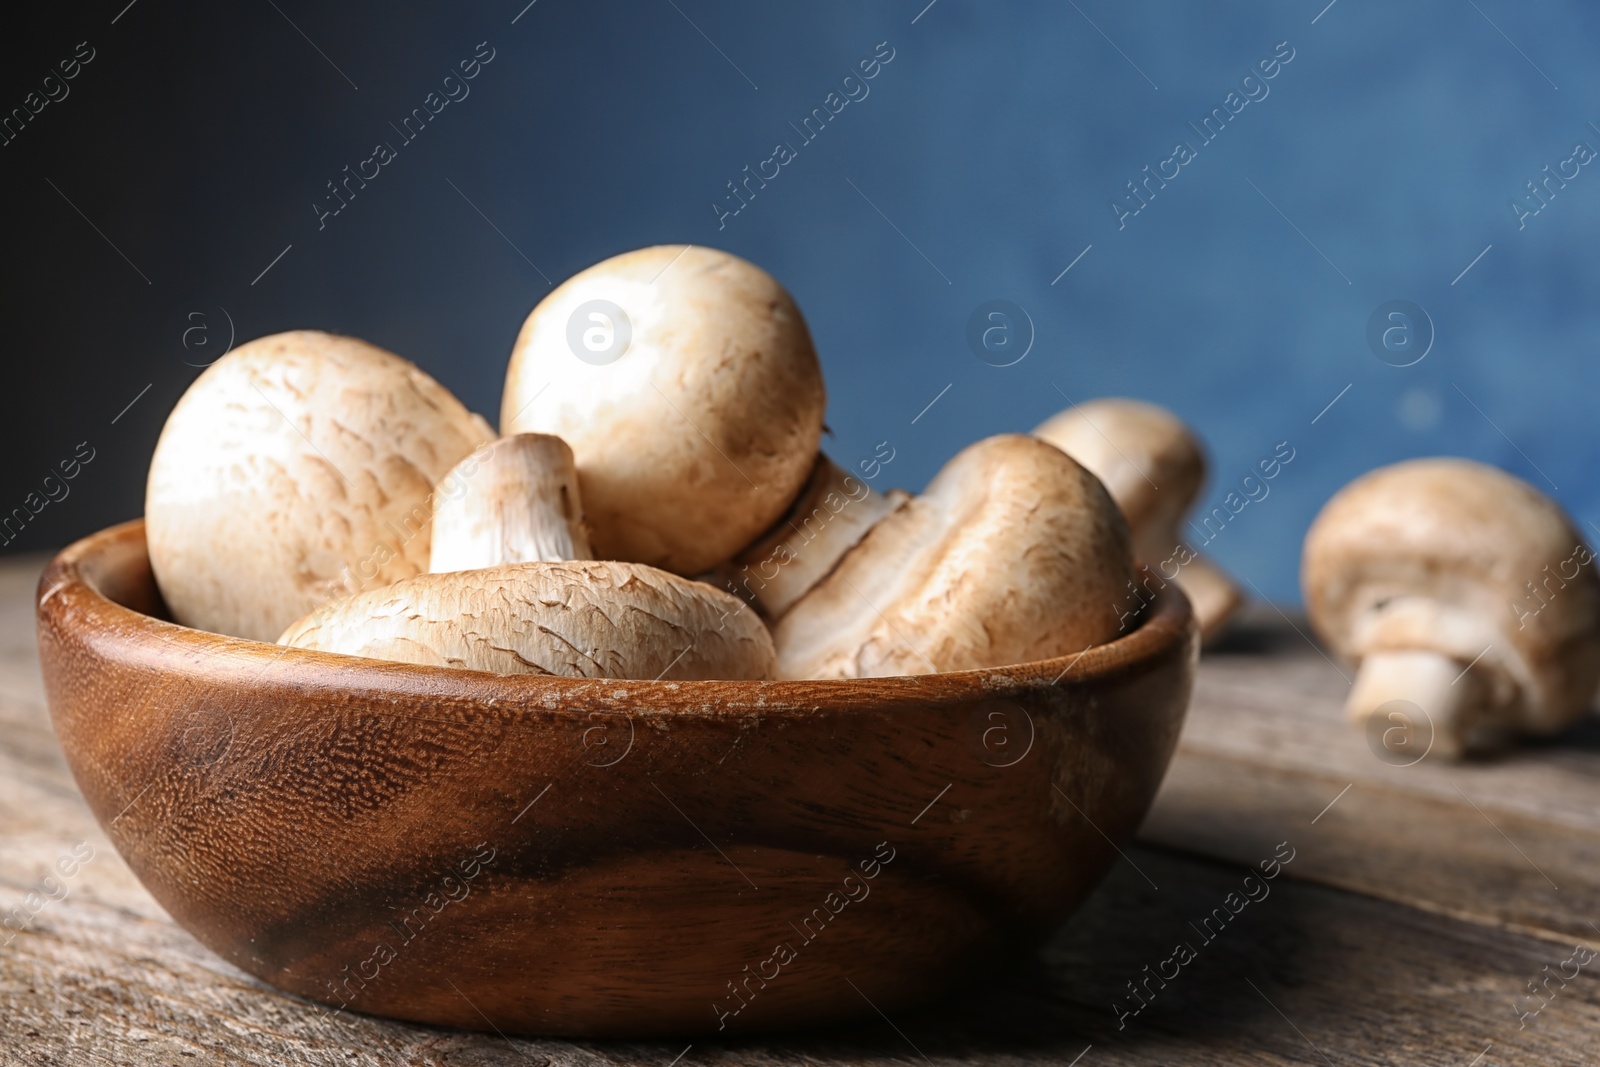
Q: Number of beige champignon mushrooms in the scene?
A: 6